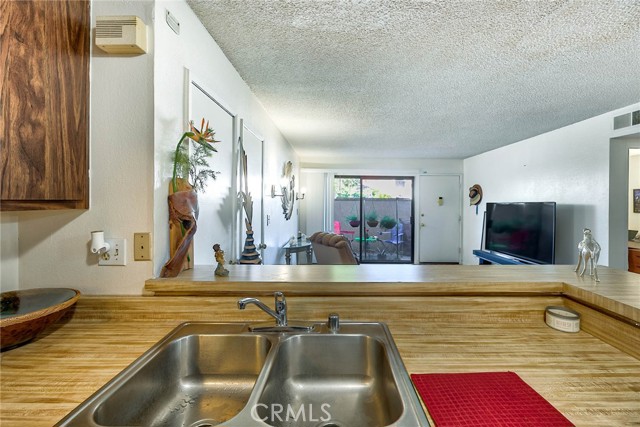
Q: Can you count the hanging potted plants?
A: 3